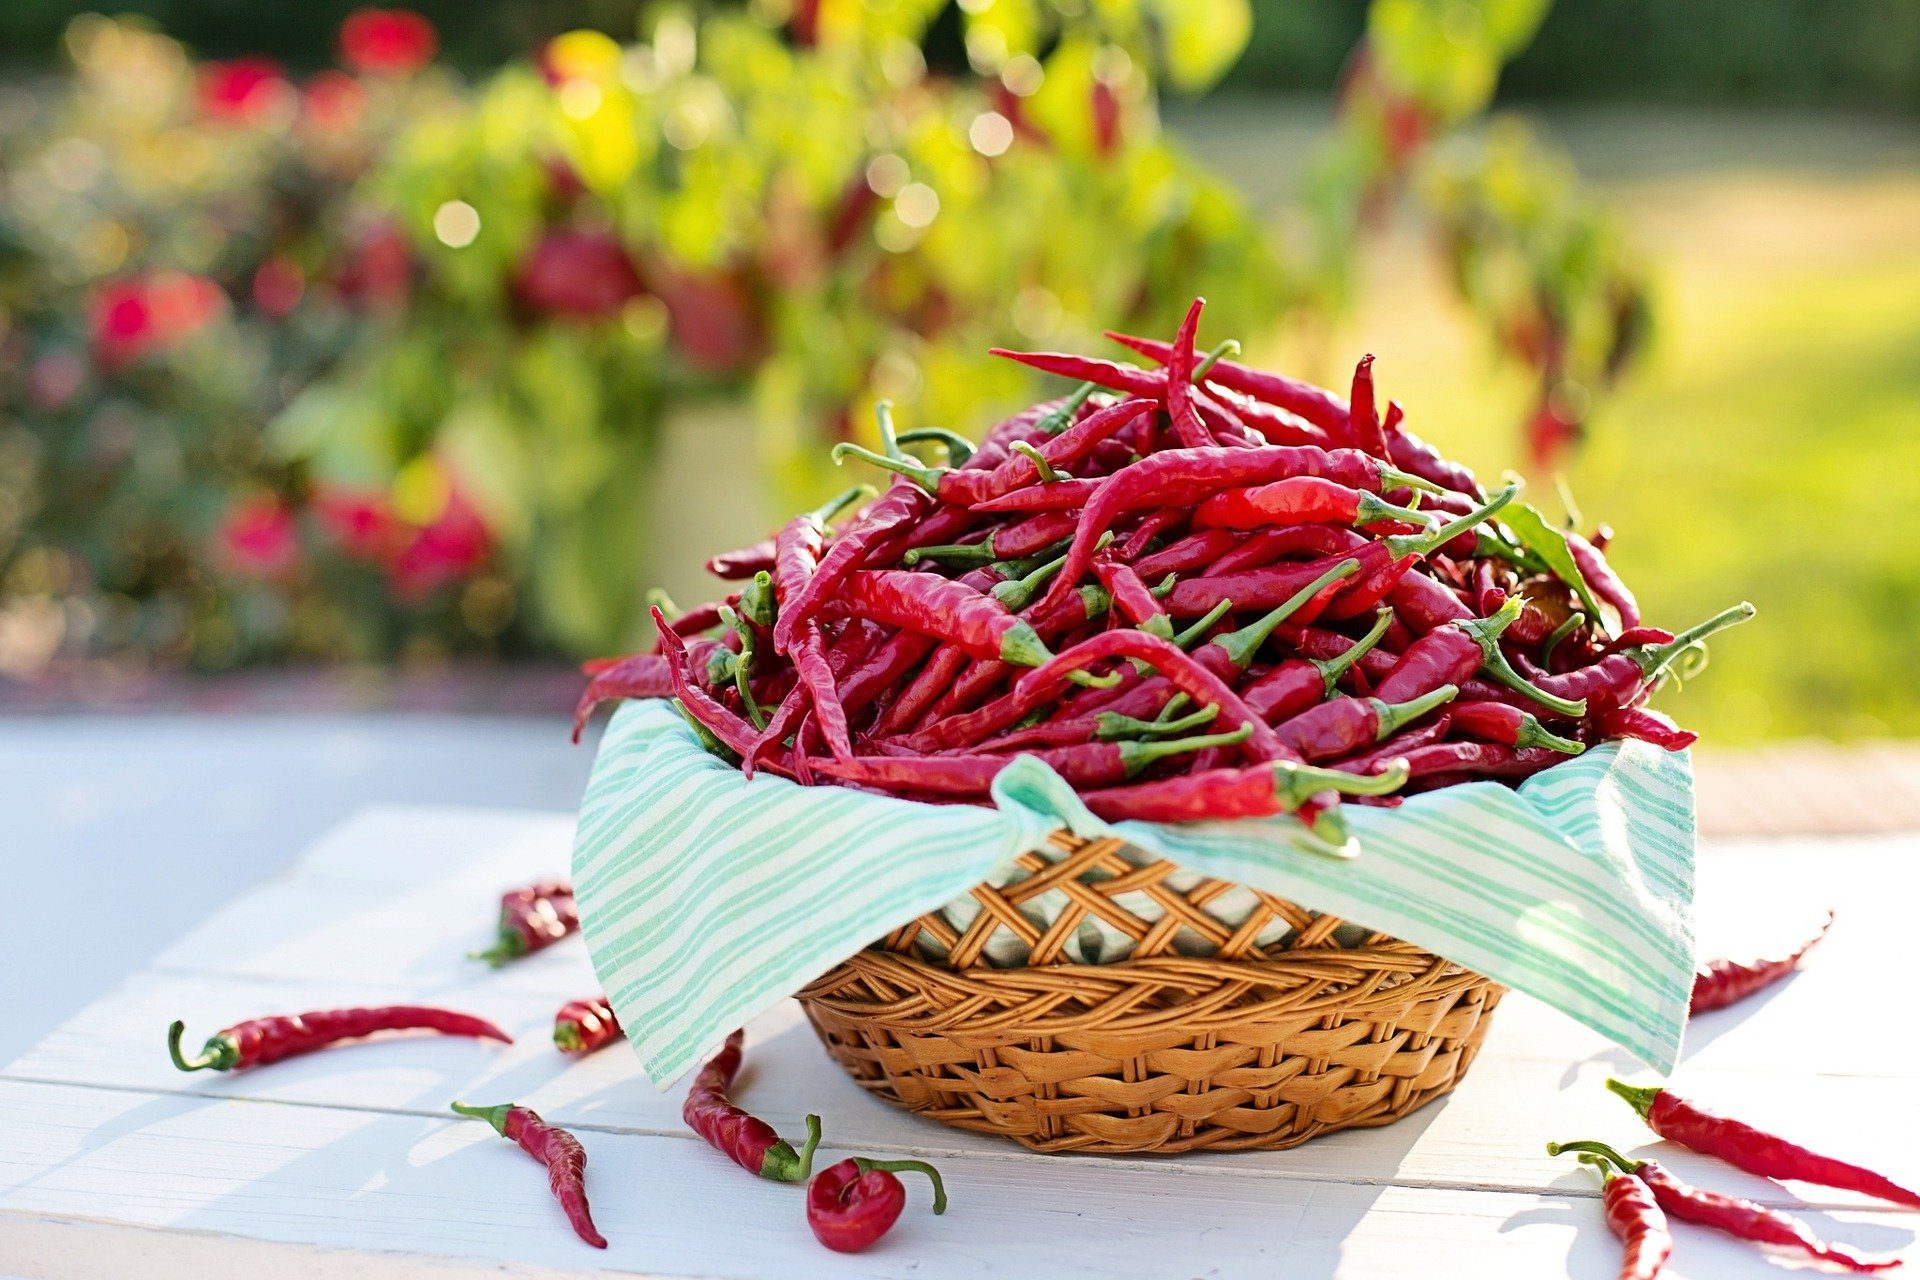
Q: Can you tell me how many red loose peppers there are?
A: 10